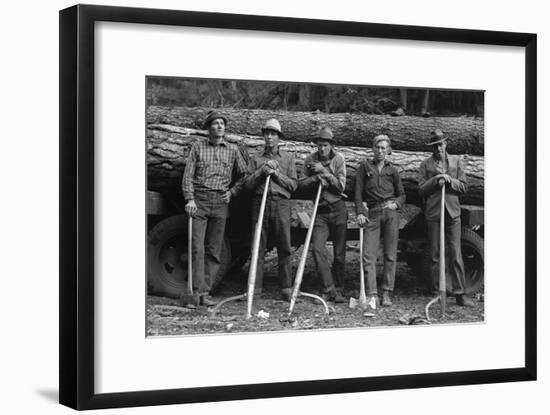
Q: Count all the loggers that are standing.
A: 5